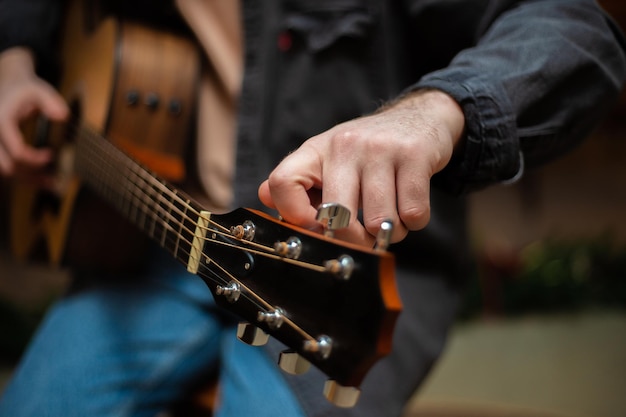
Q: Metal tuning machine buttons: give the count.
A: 5